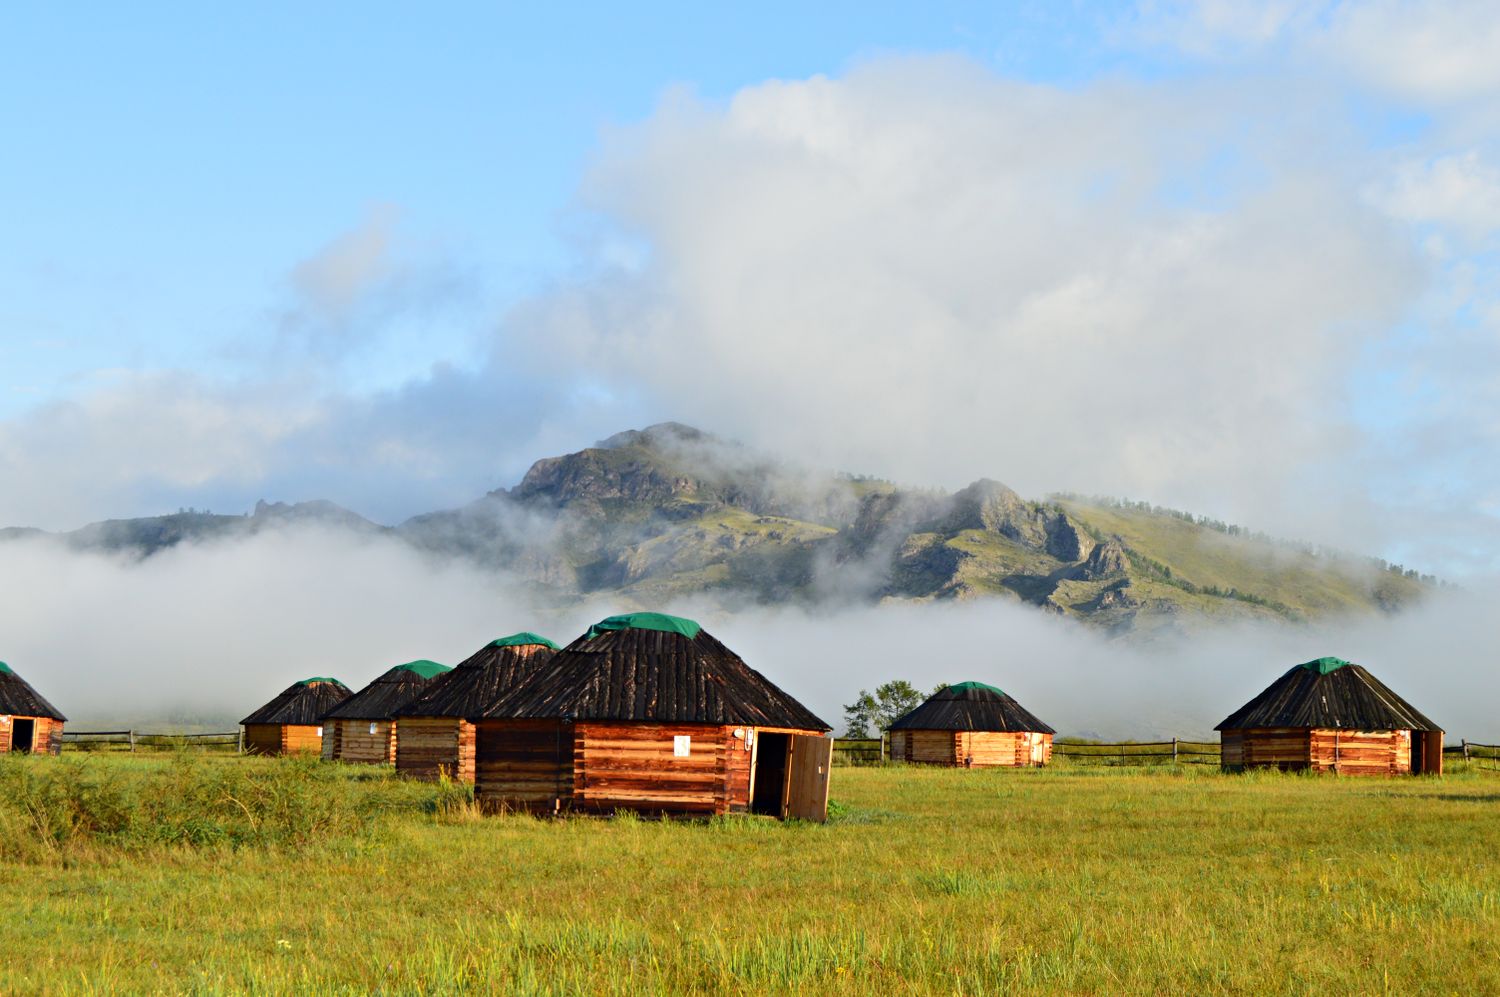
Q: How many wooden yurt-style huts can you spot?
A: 7